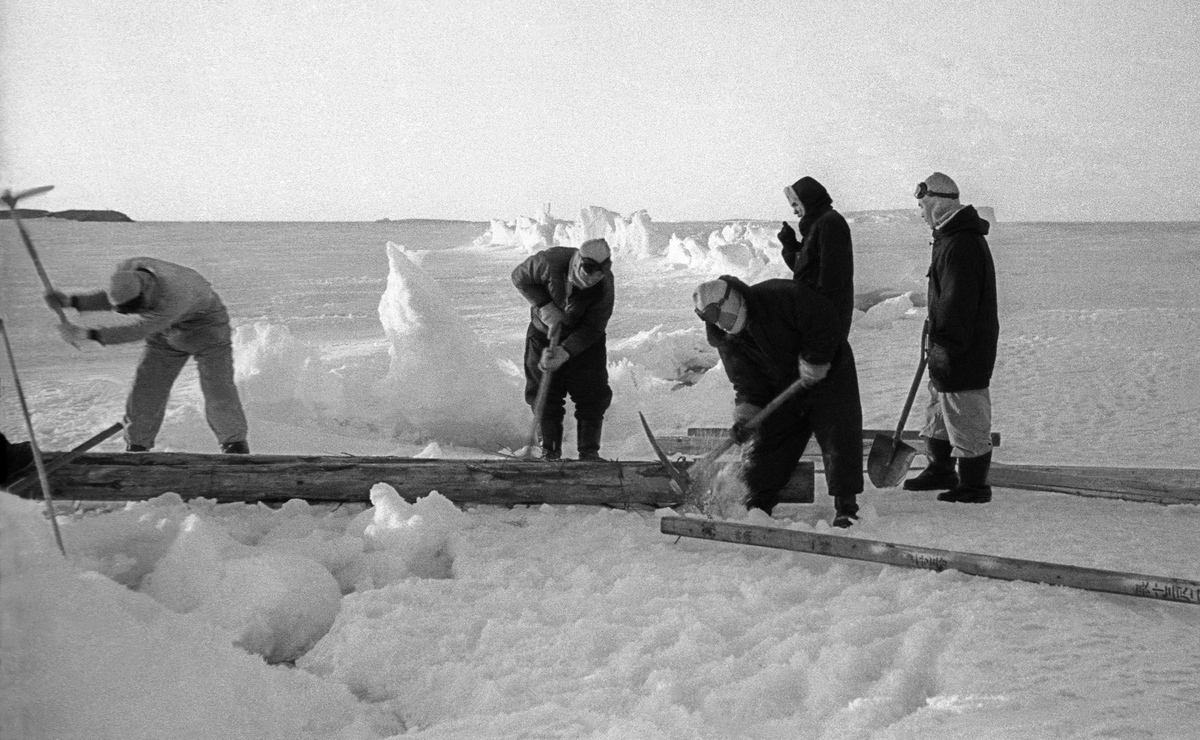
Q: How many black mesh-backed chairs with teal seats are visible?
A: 0